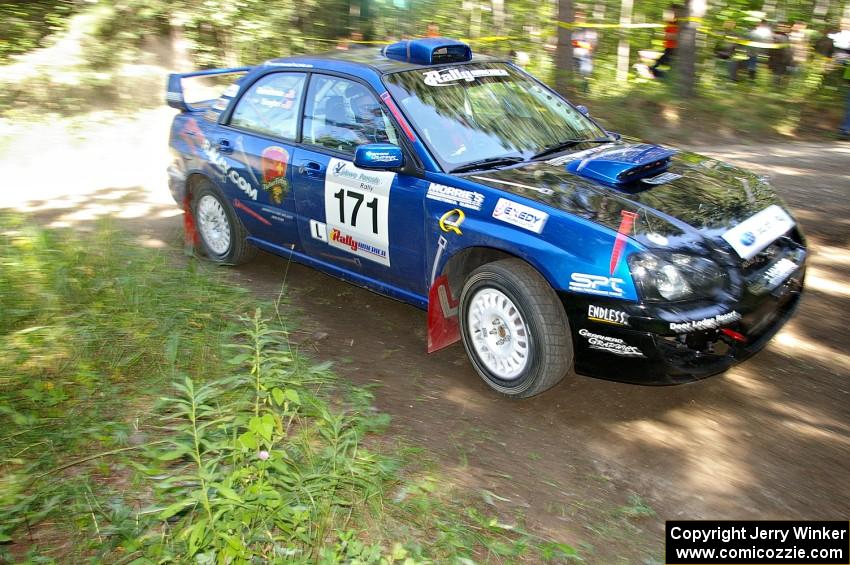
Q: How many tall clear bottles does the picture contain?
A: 0